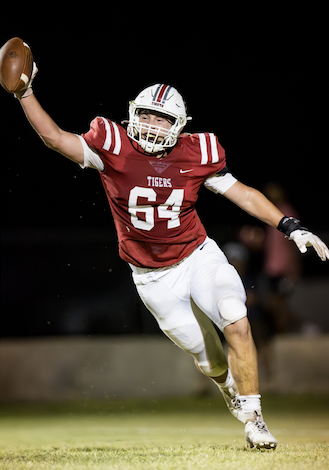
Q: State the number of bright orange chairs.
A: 0